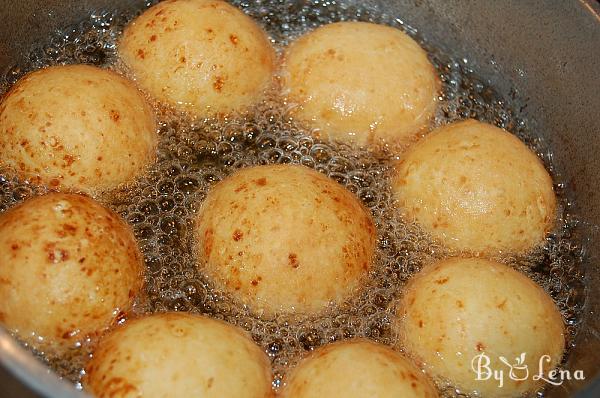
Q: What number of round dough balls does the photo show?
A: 9